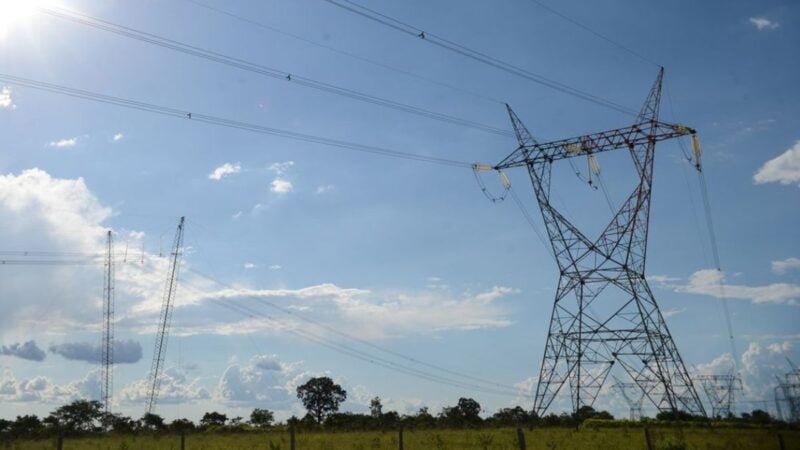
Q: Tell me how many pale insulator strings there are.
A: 6